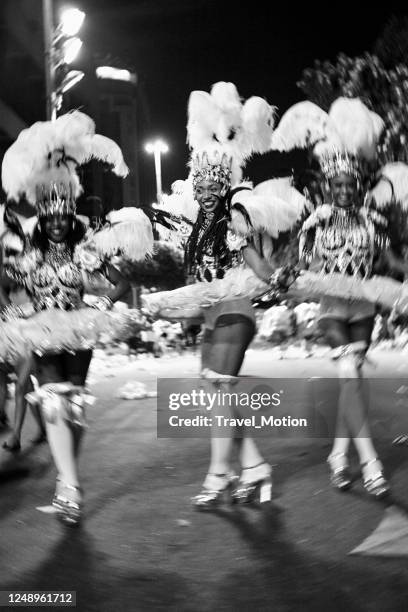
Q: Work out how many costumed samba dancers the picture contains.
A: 3